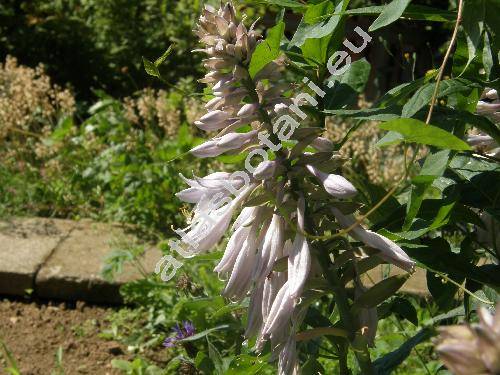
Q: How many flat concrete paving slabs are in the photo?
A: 2